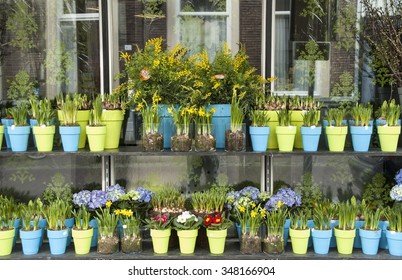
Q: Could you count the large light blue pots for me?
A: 2